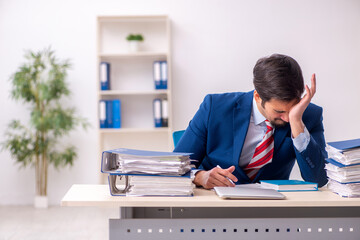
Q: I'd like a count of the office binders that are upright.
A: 8